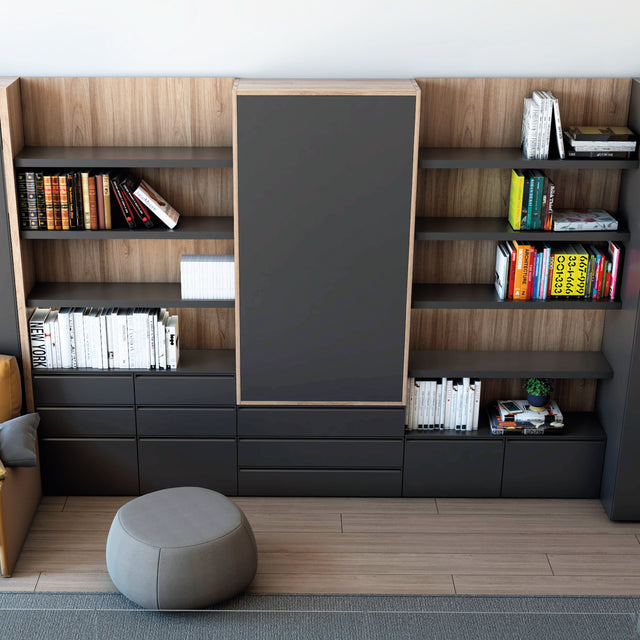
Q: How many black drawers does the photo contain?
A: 11